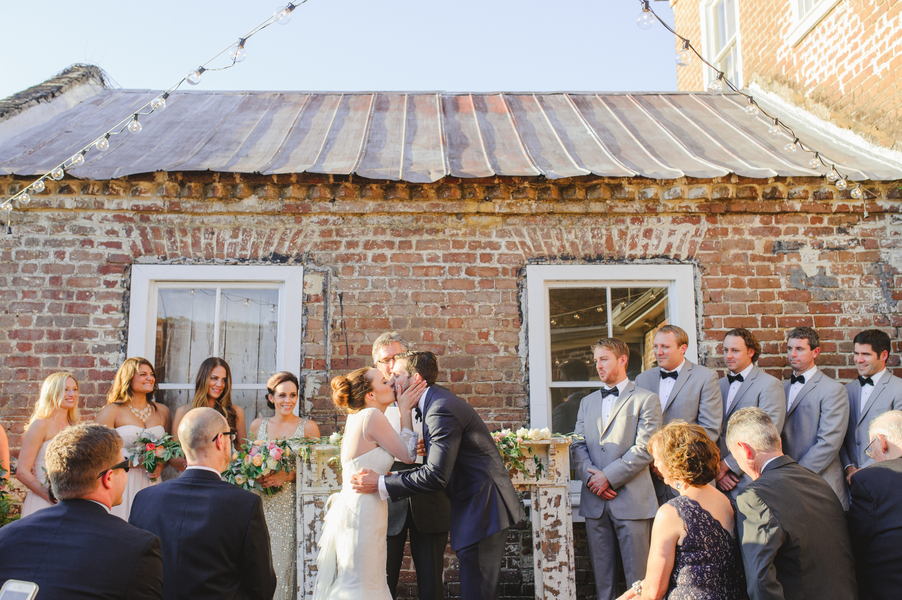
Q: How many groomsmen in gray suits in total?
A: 5